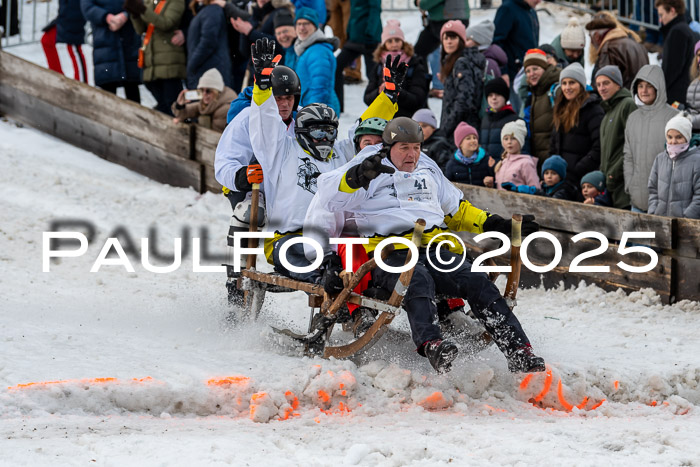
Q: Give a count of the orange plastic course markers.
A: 0